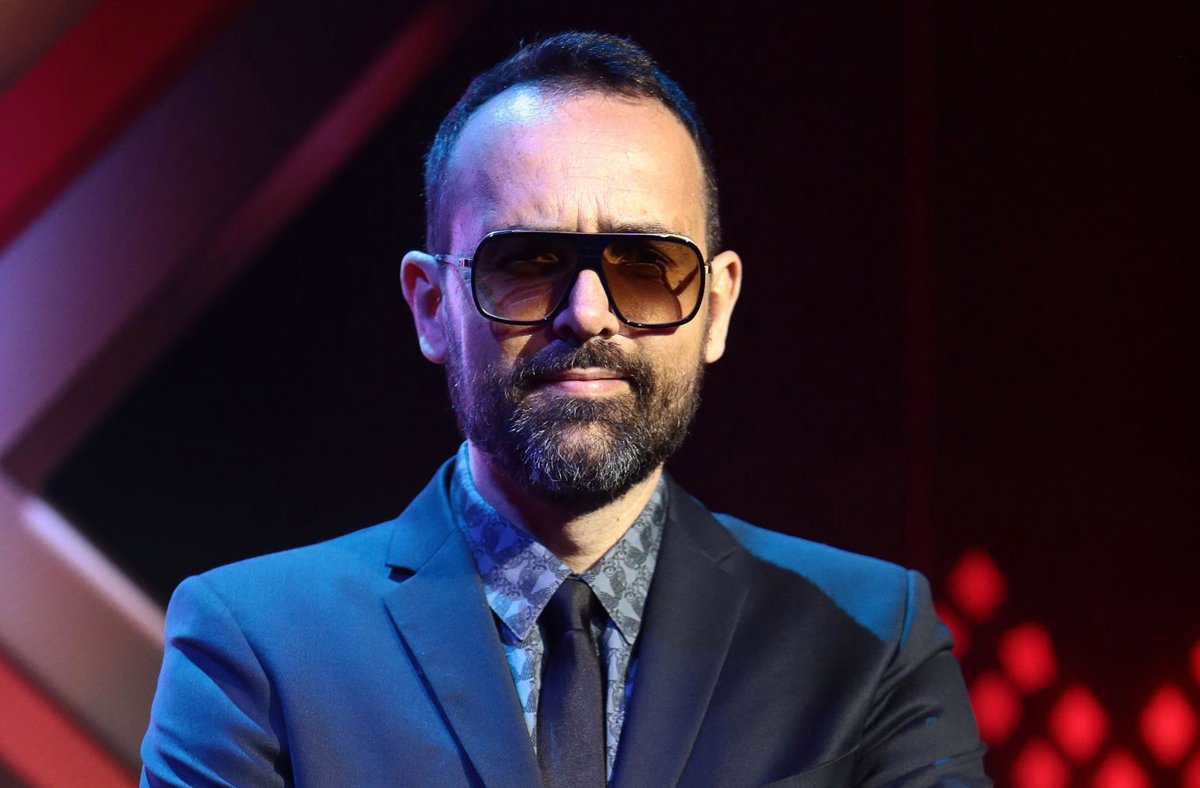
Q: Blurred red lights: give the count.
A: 10